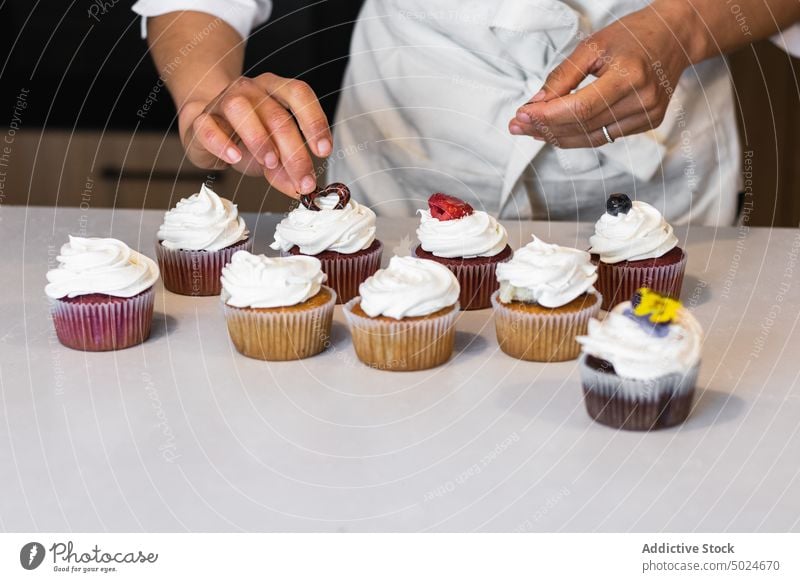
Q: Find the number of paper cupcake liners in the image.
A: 9